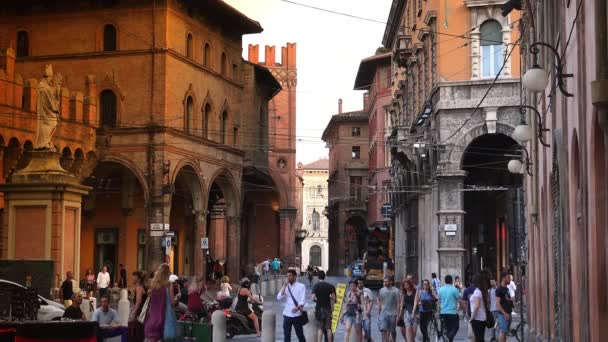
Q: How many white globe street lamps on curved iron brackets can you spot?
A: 3